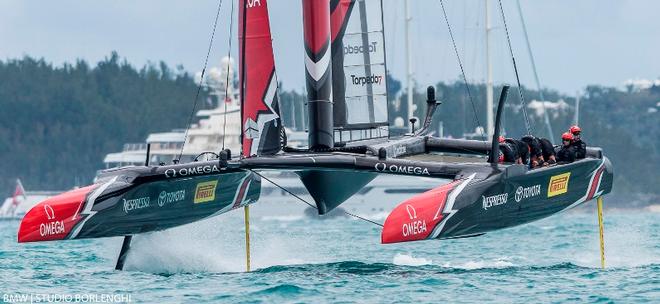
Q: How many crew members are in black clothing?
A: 6